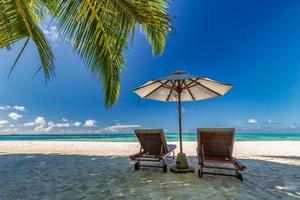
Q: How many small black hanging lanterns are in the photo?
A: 0